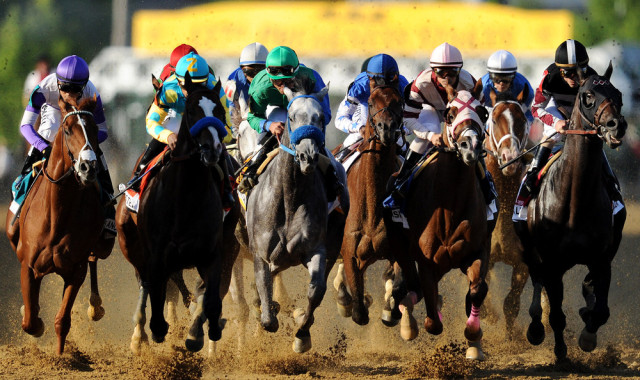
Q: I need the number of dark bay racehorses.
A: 2